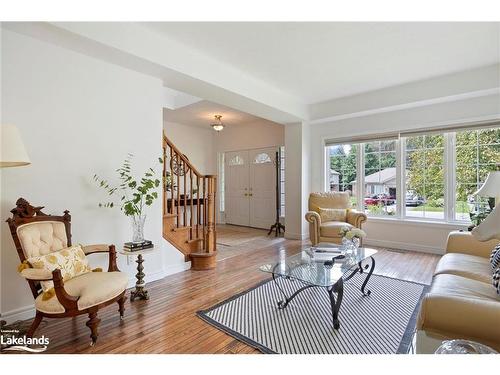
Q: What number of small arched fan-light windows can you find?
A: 2